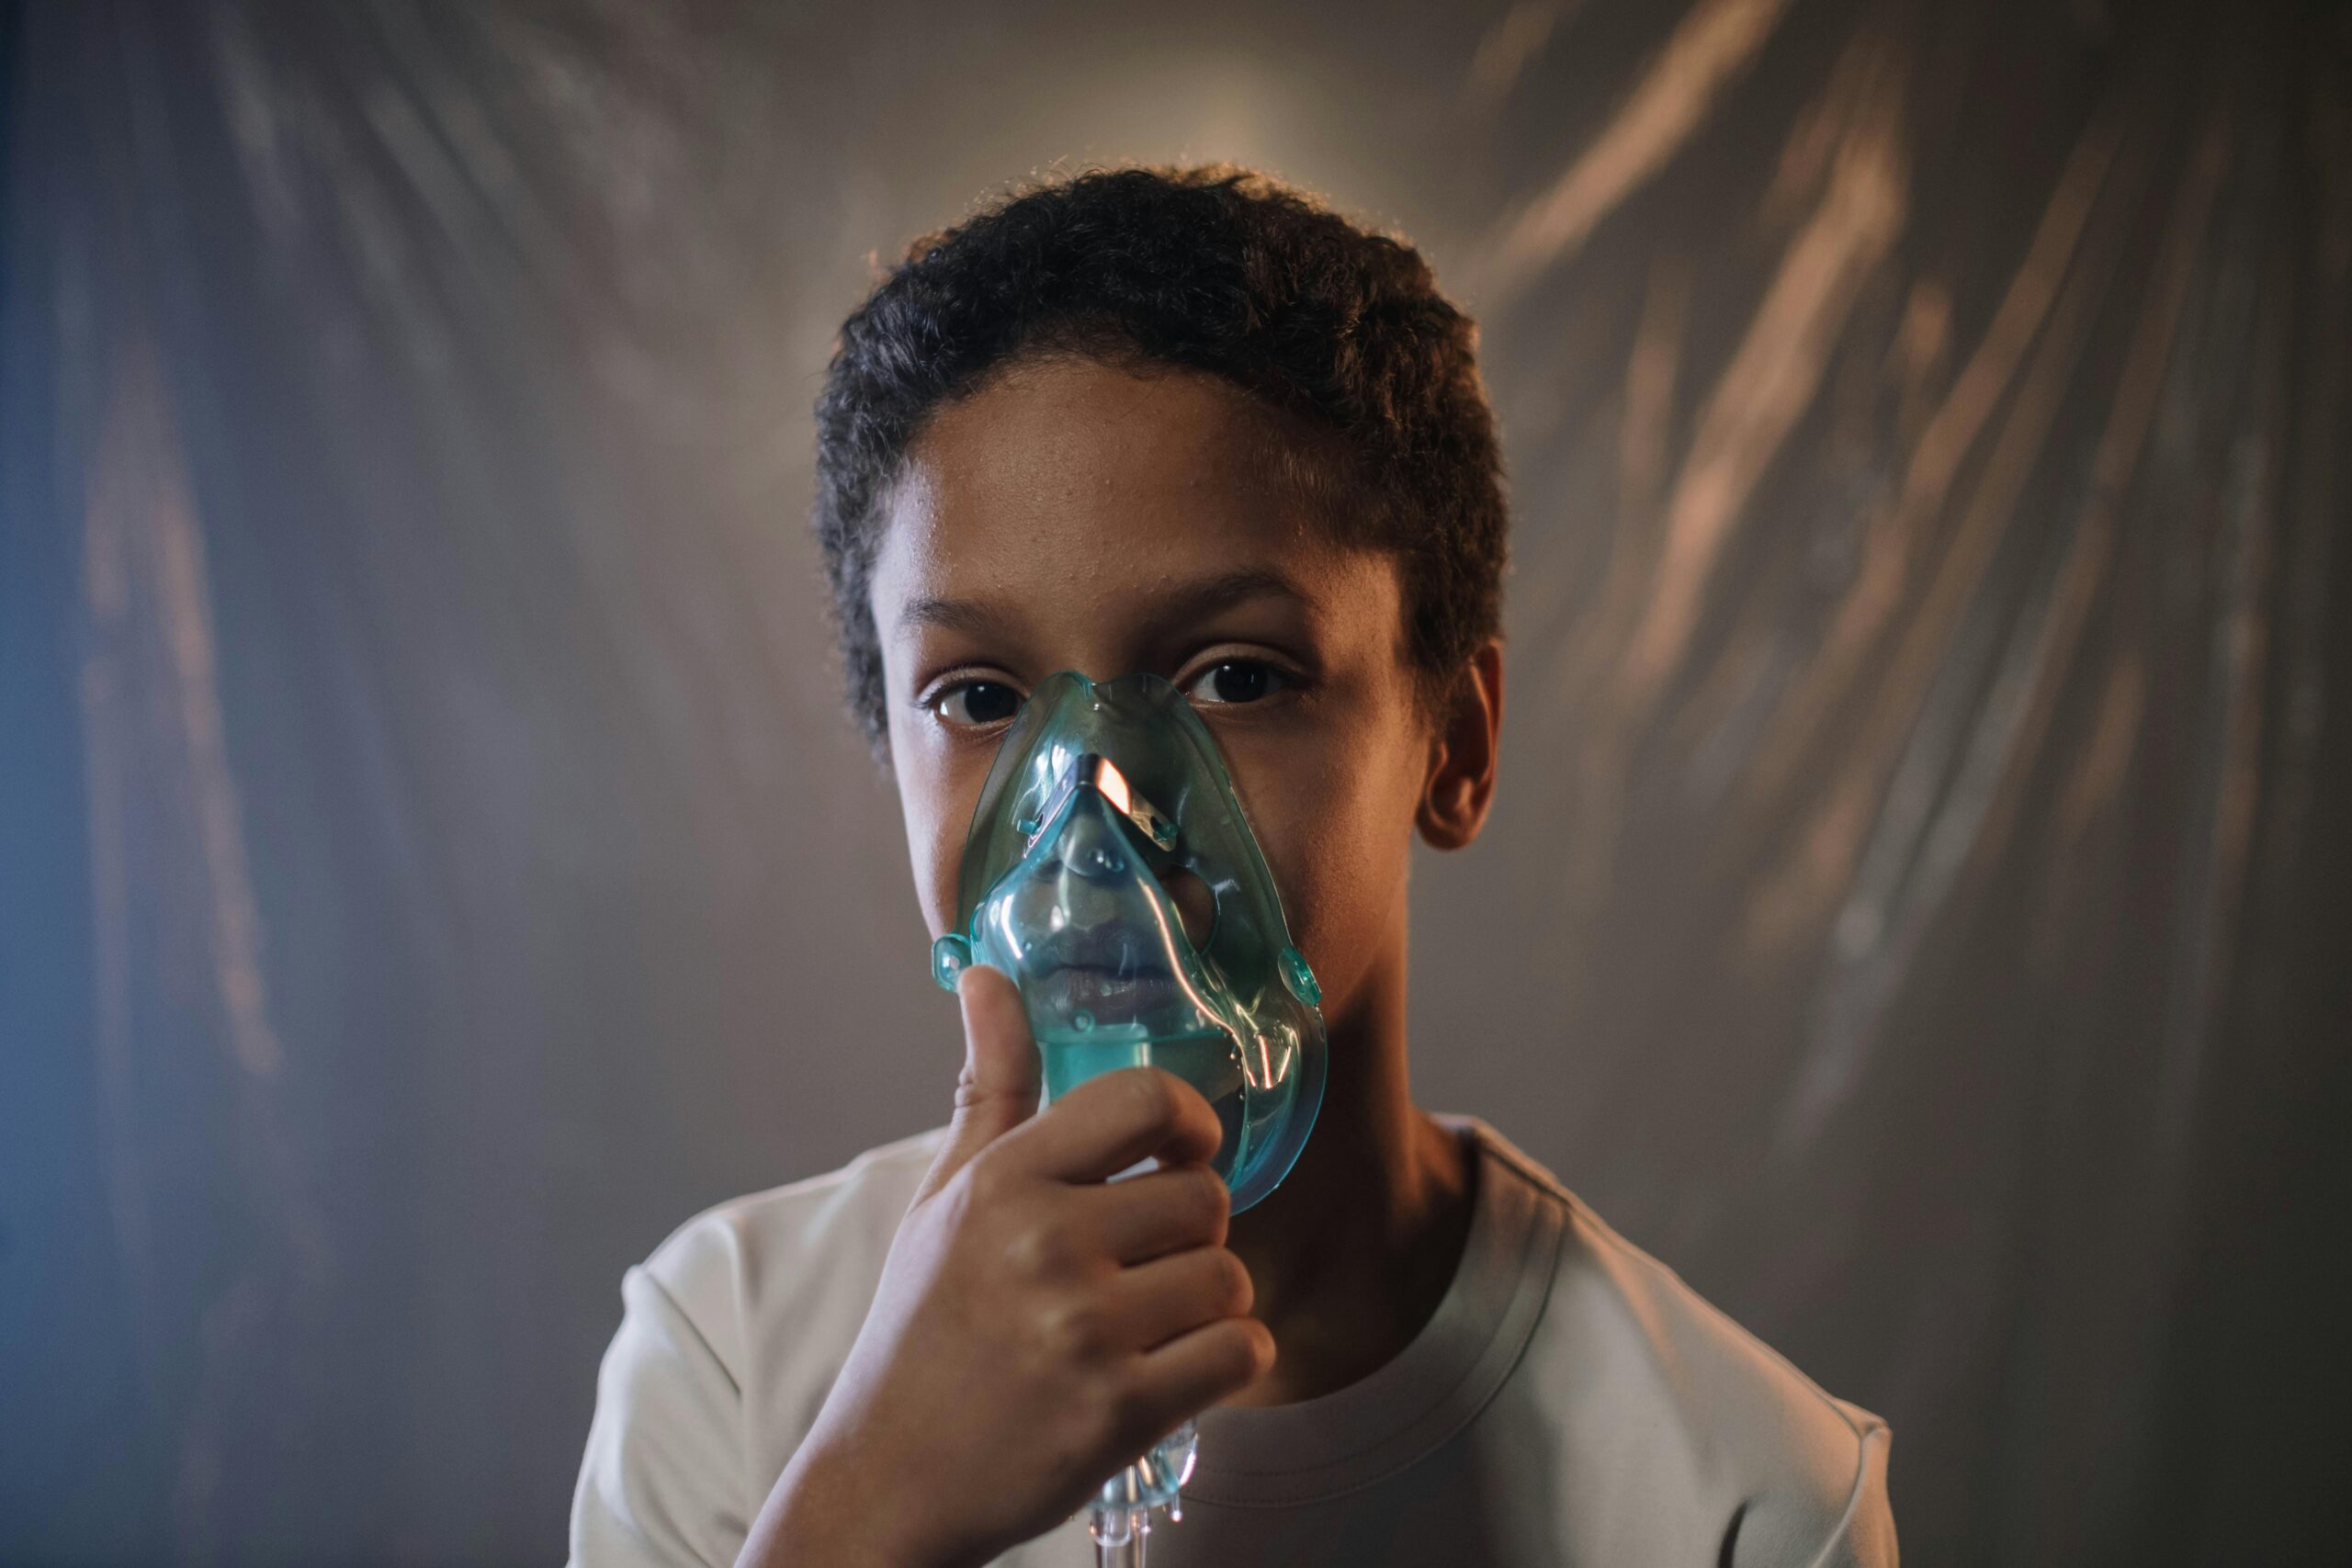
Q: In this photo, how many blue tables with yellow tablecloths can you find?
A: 0